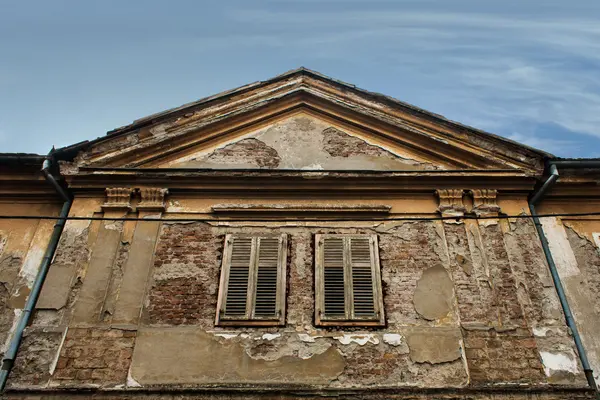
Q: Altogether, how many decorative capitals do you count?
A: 4